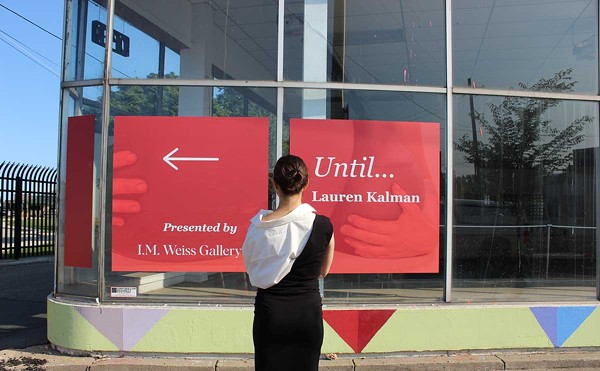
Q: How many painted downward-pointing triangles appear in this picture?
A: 3